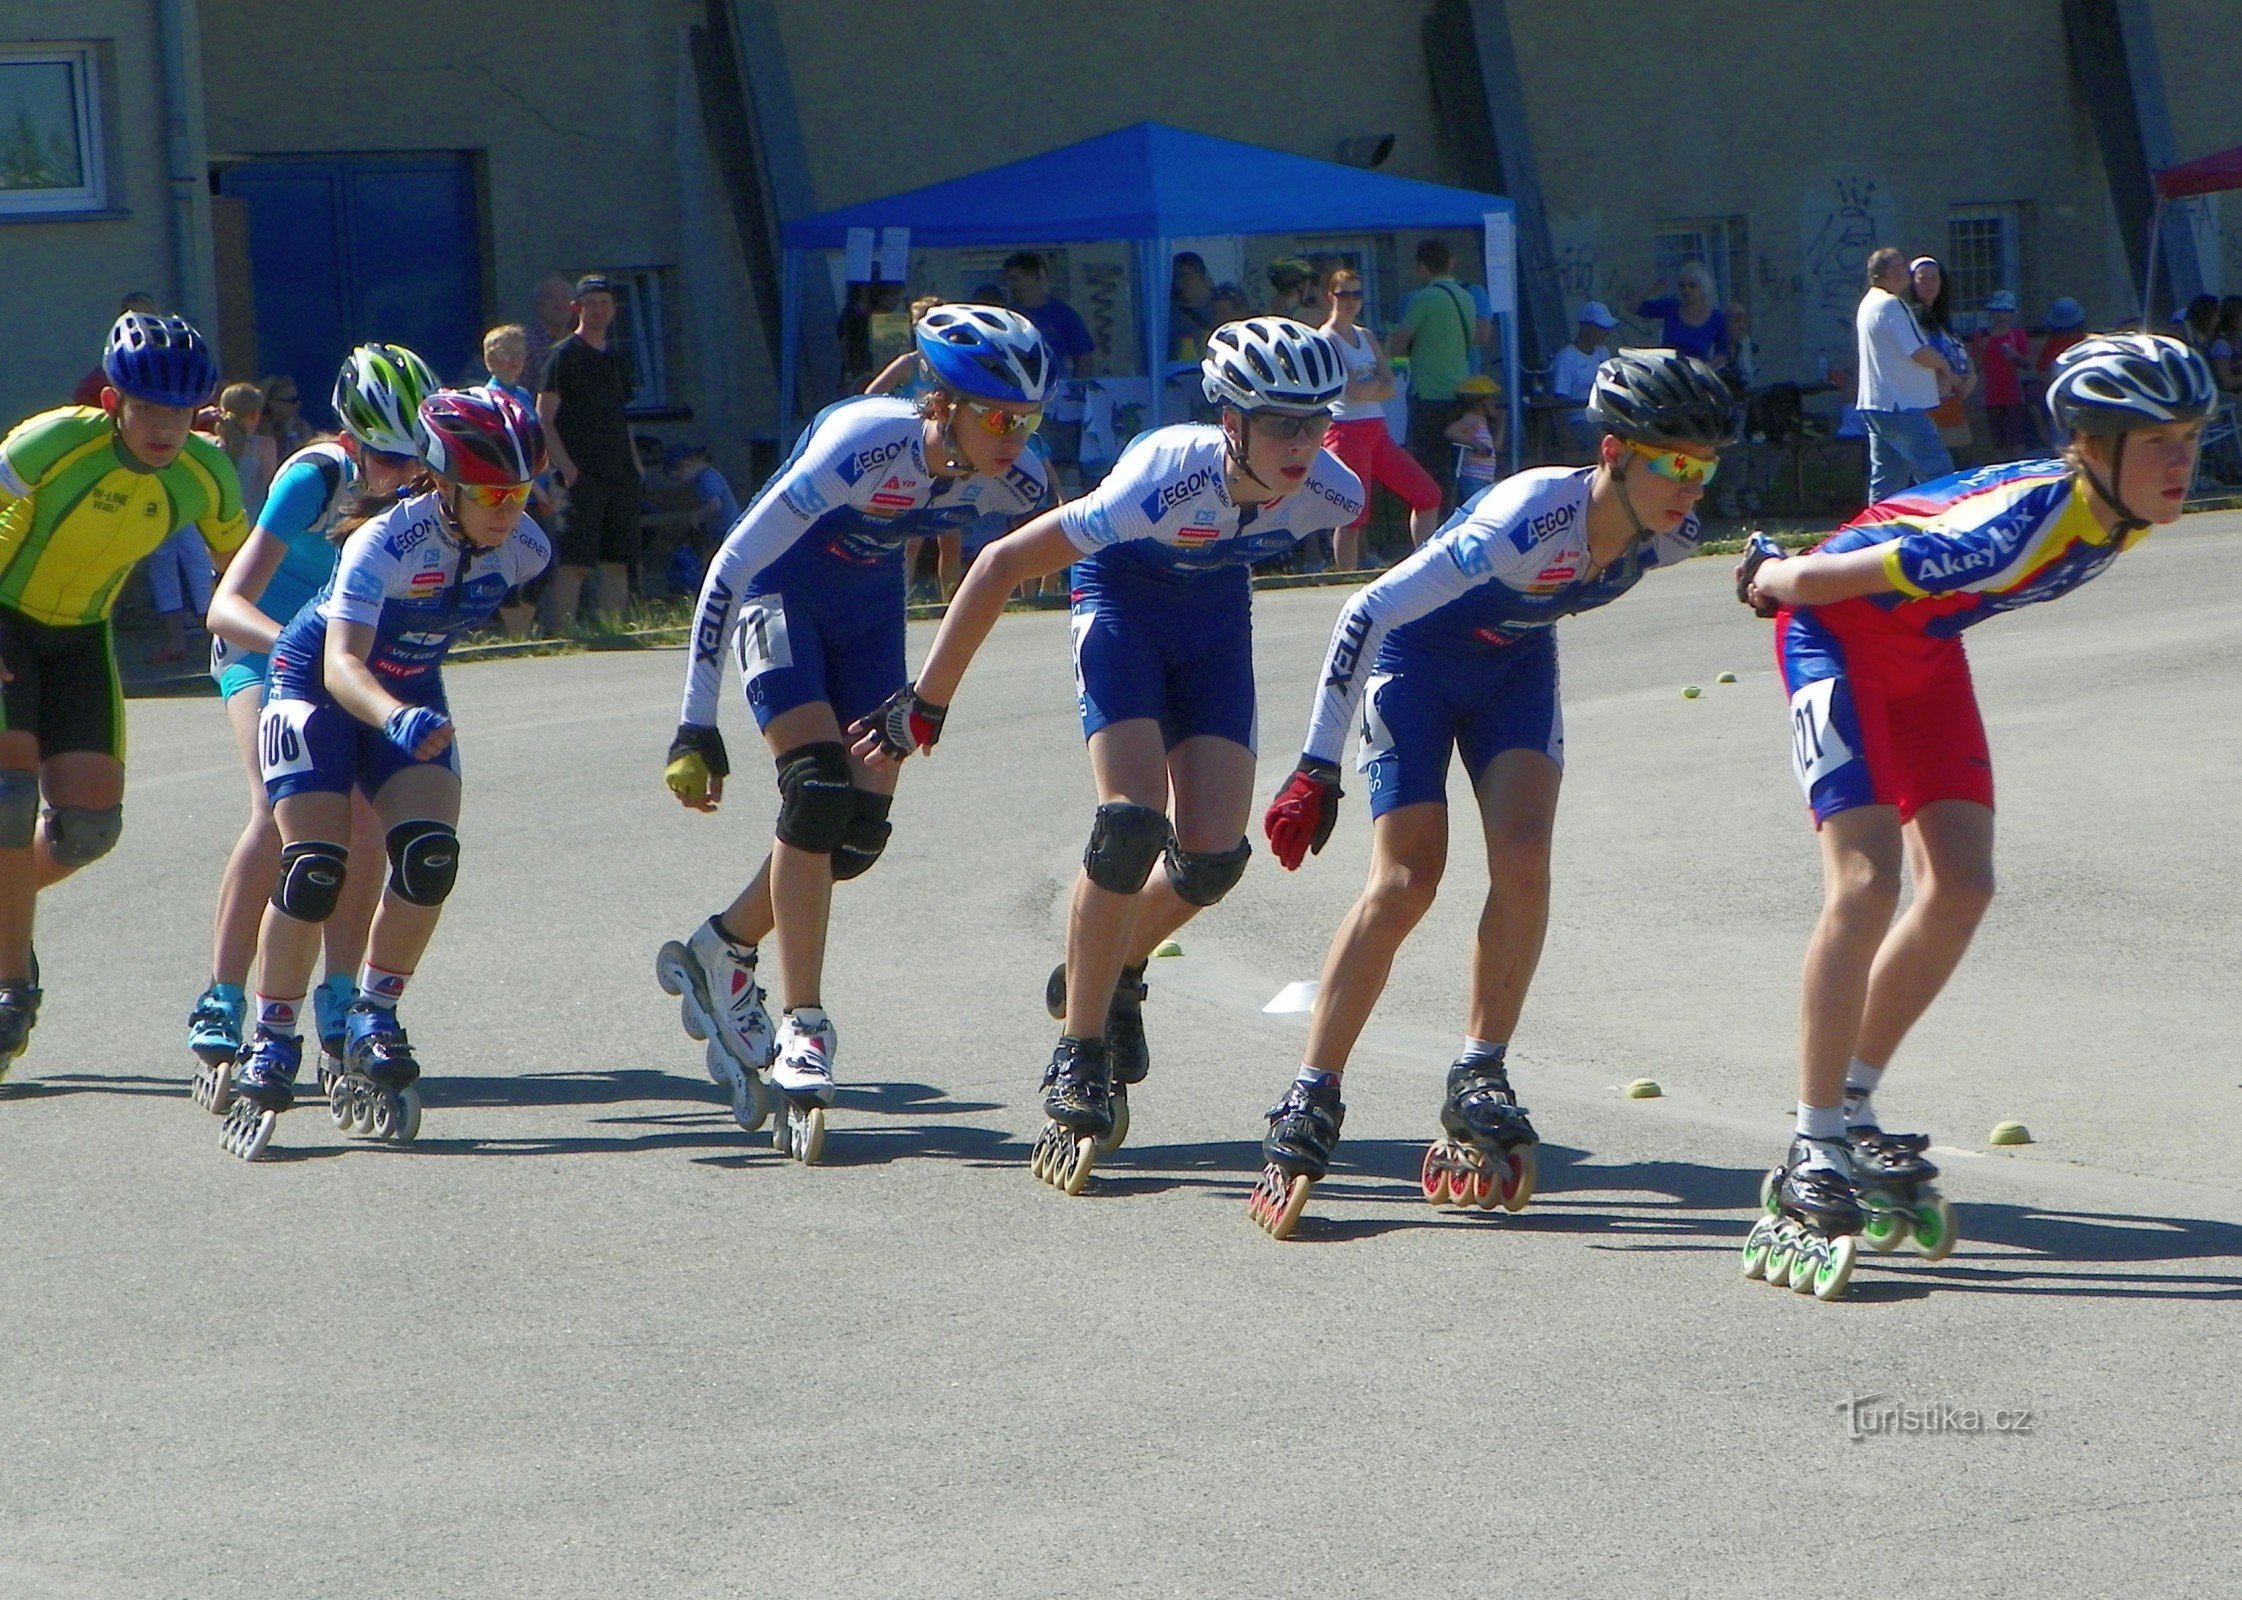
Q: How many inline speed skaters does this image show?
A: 7